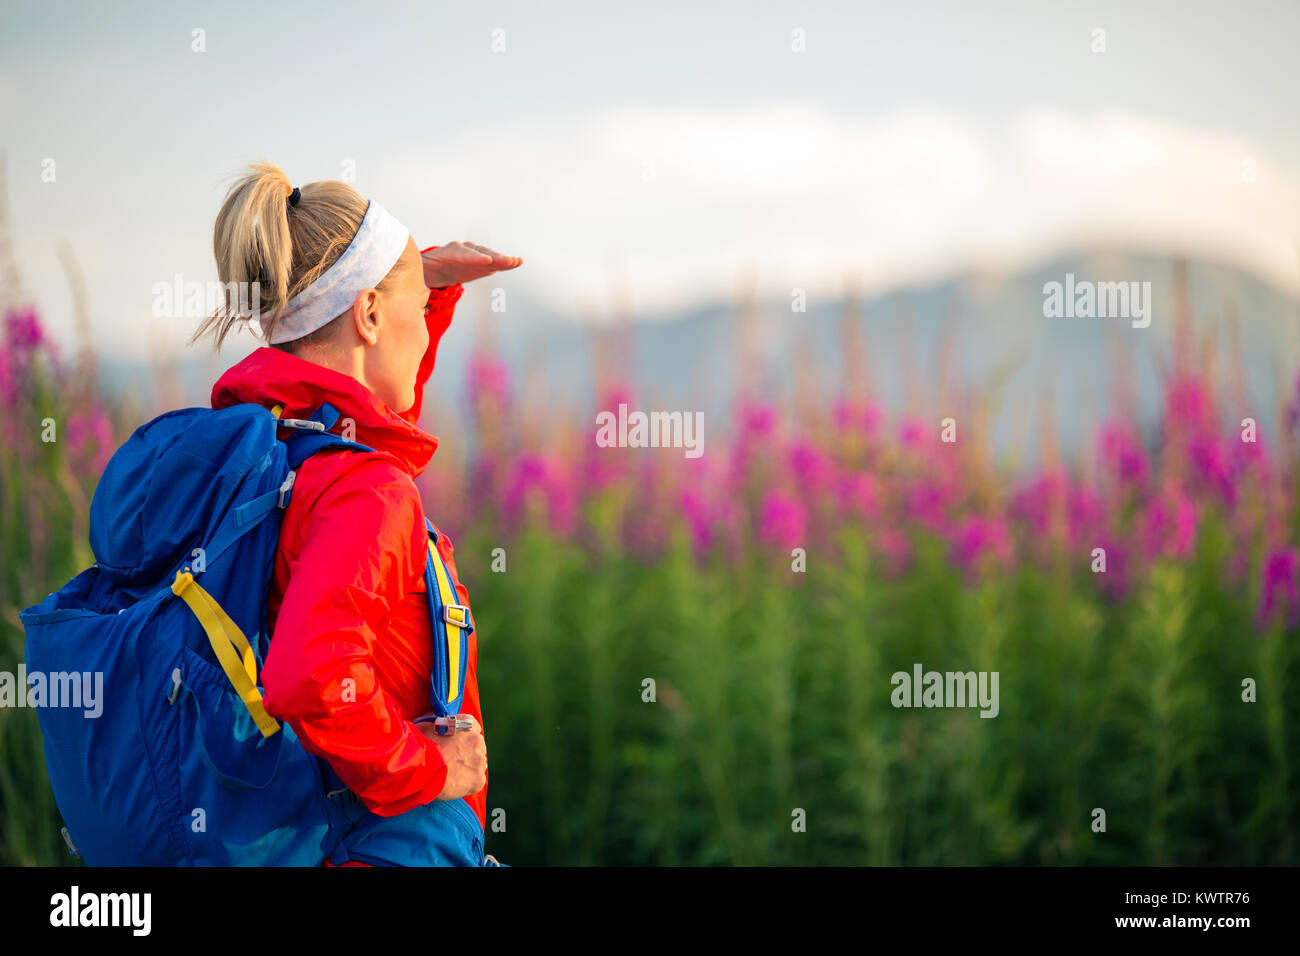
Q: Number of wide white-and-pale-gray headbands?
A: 1